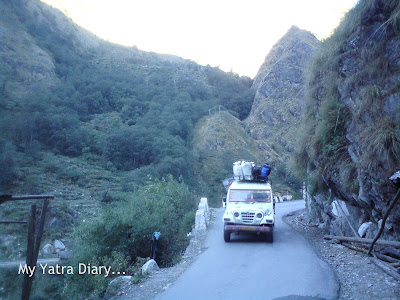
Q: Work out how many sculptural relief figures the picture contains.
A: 0